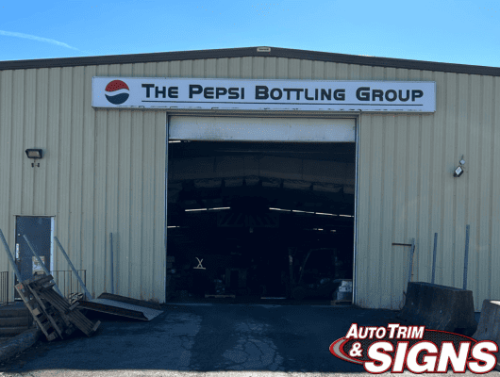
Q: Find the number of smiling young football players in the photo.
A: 0